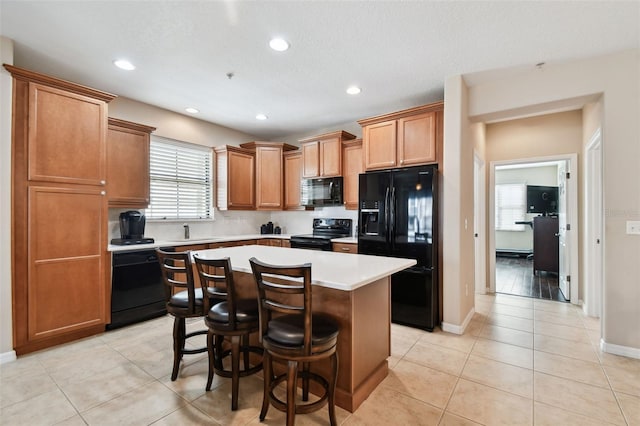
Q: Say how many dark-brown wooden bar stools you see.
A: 3